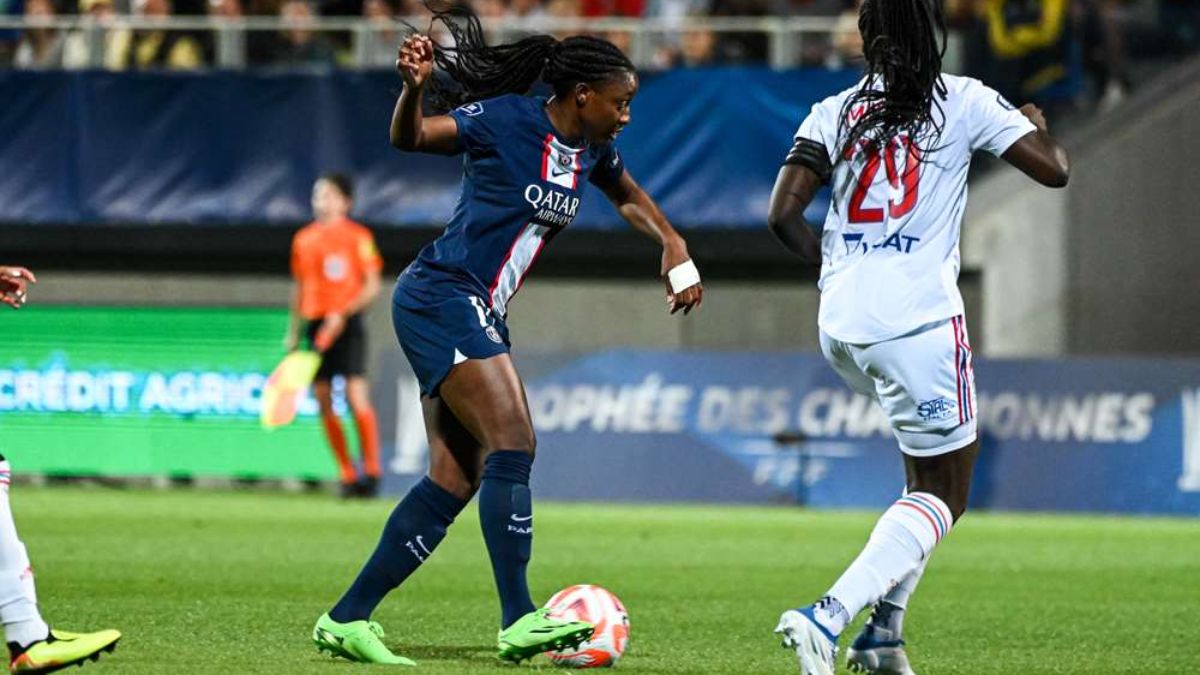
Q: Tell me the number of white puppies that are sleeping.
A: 0